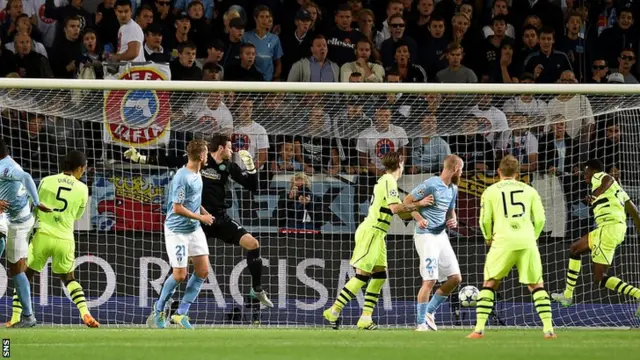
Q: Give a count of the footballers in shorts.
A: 8